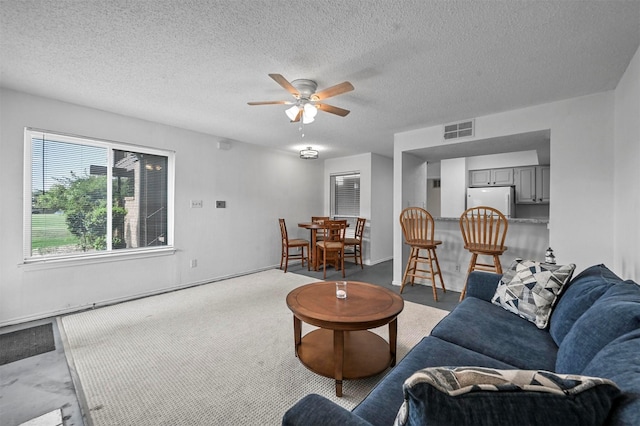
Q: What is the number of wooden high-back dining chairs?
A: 4